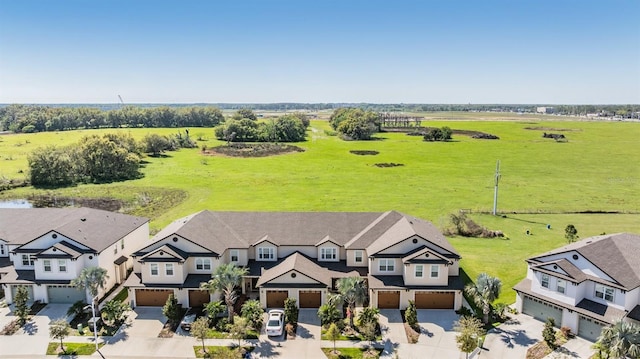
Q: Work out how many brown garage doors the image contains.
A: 6